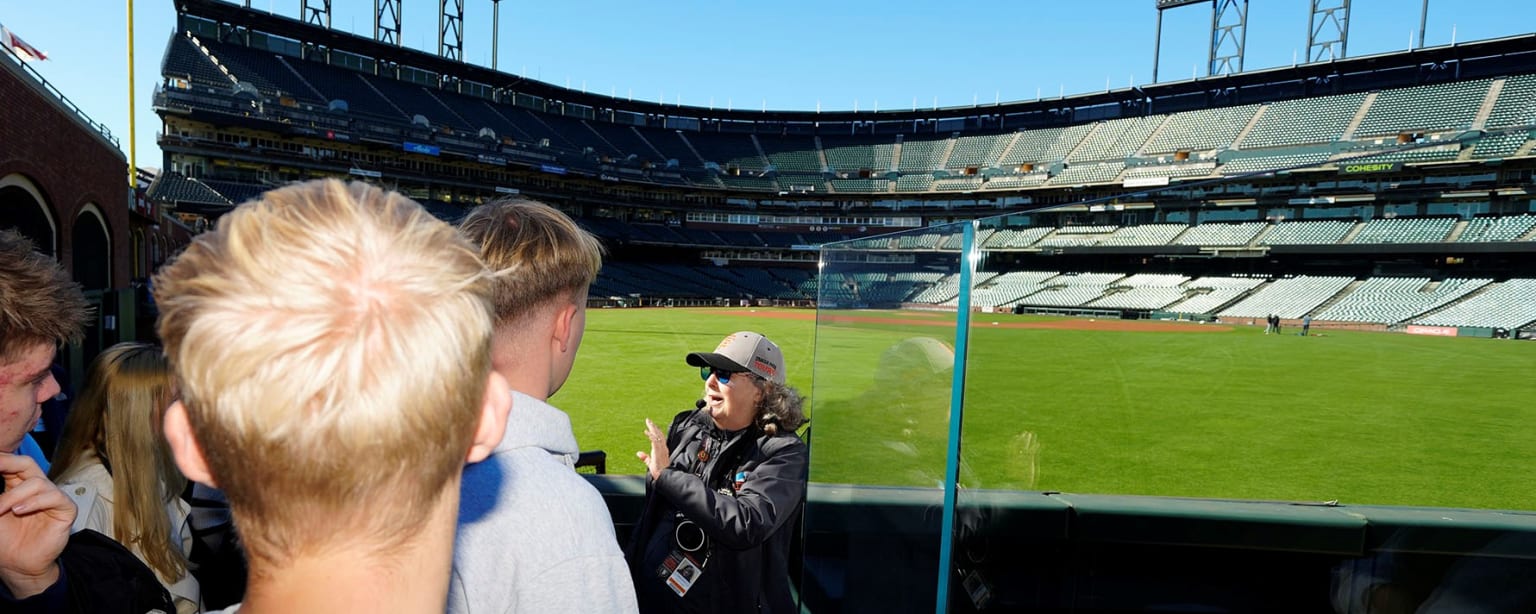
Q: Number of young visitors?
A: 4